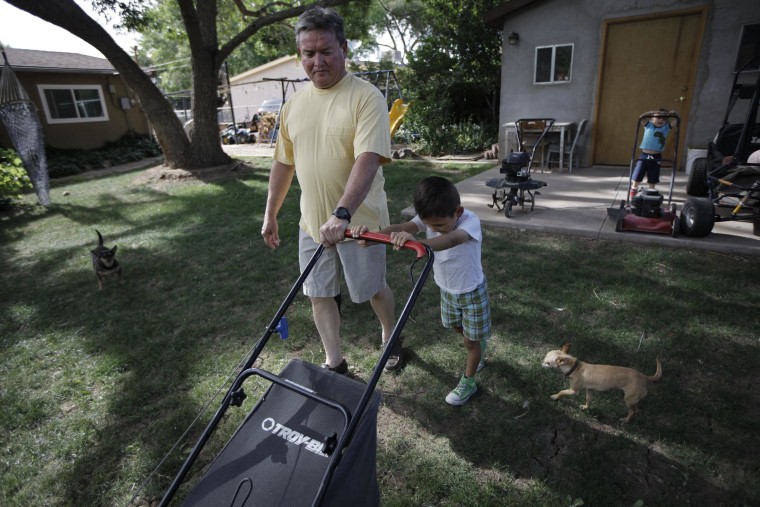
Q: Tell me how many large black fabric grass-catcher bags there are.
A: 1